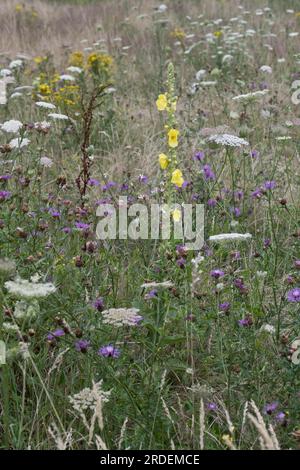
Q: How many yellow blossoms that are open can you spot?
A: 5